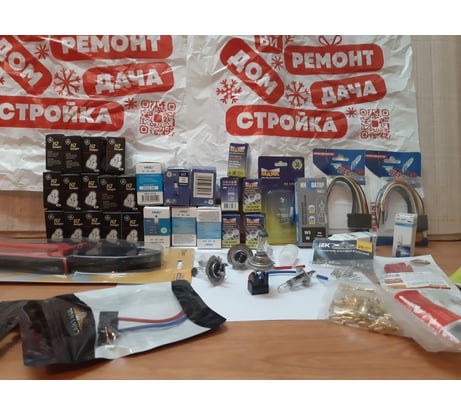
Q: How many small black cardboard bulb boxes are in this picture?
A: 14